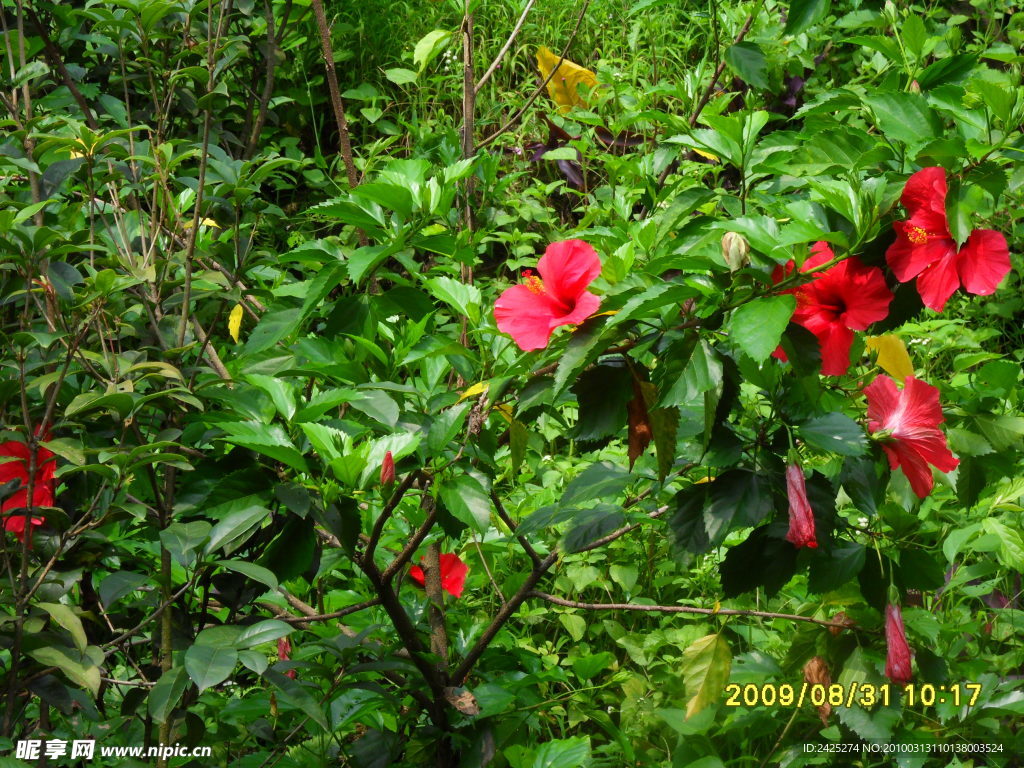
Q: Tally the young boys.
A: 0